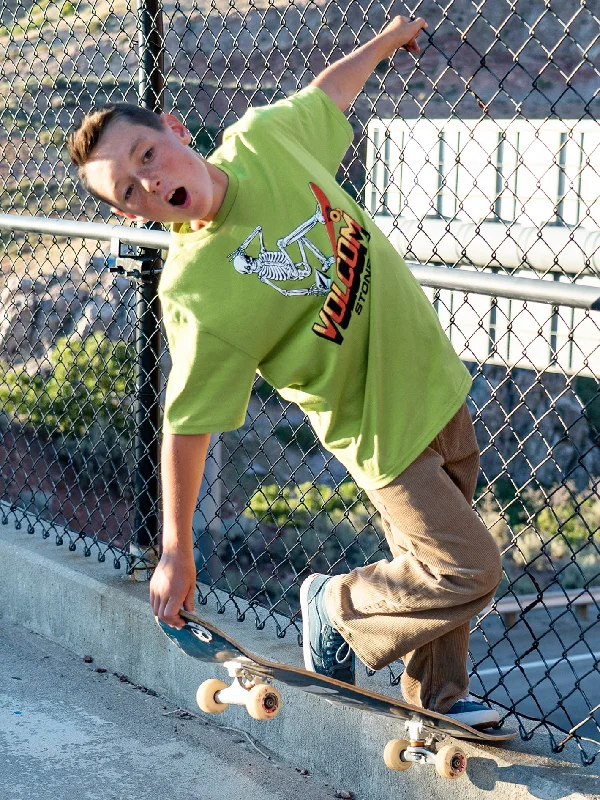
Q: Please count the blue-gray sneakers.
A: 2